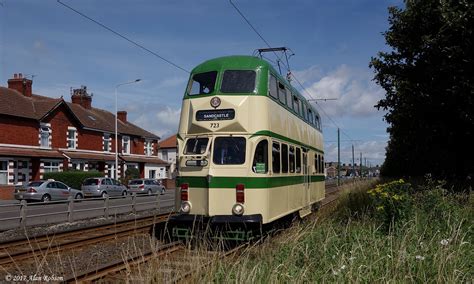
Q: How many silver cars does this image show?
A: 3